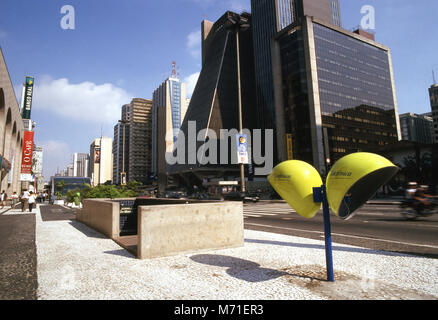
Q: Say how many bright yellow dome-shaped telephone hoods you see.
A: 2